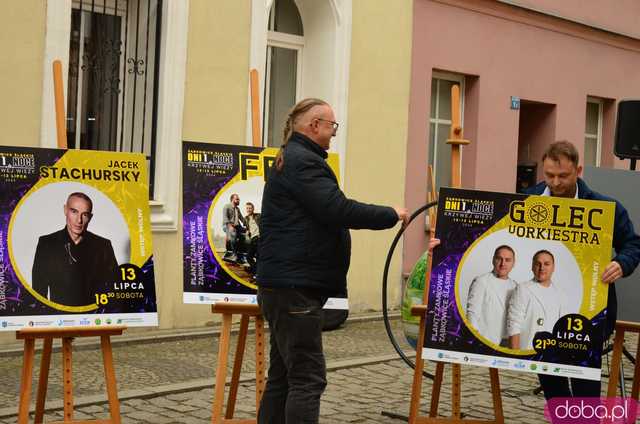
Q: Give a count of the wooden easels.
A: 4